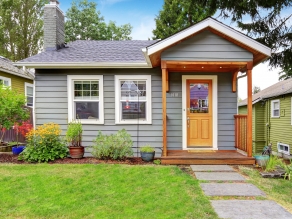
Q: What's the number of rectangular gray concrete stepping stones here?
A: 4